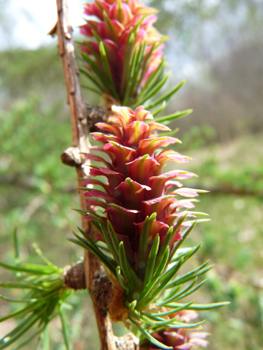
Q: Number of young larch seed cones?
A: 3